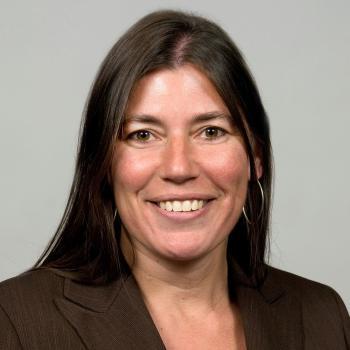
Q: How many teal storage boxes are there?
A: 0